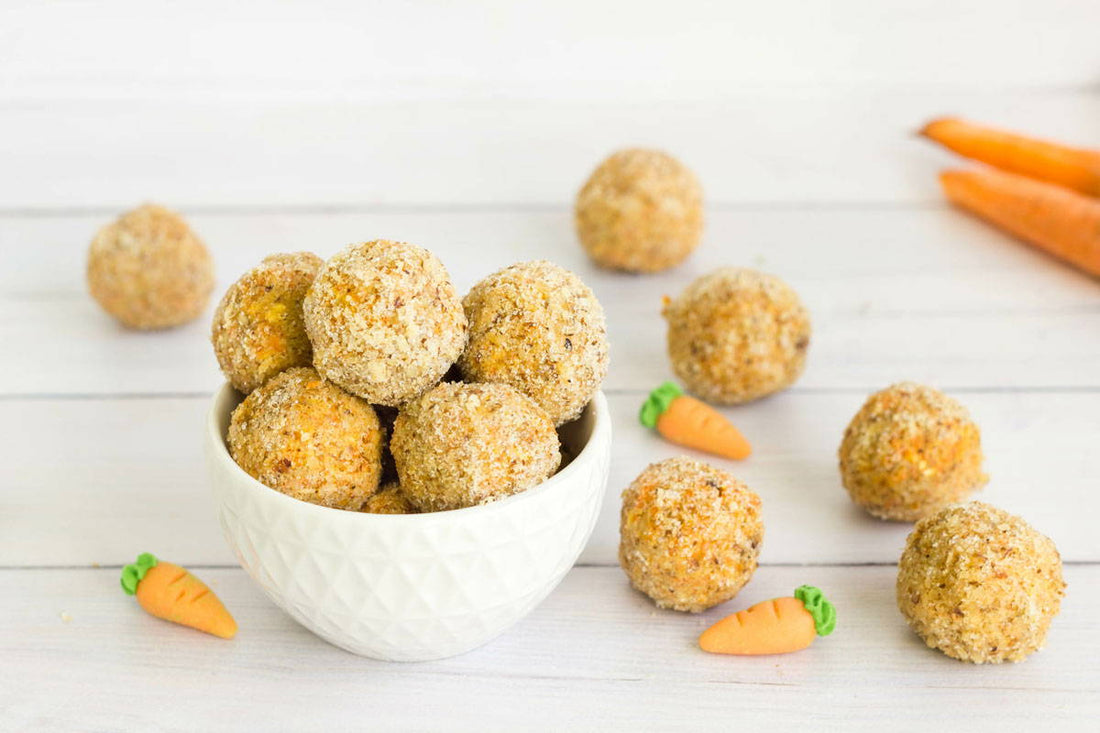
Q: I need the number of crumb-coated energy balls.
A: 12